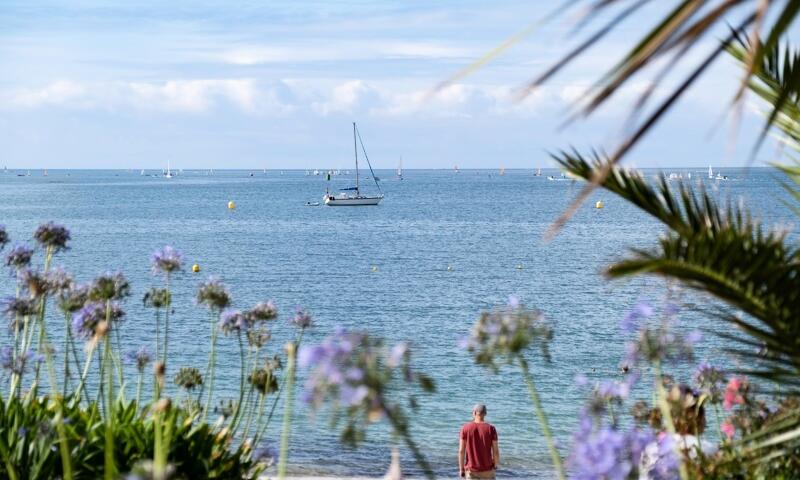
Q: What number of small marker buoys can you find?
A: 6